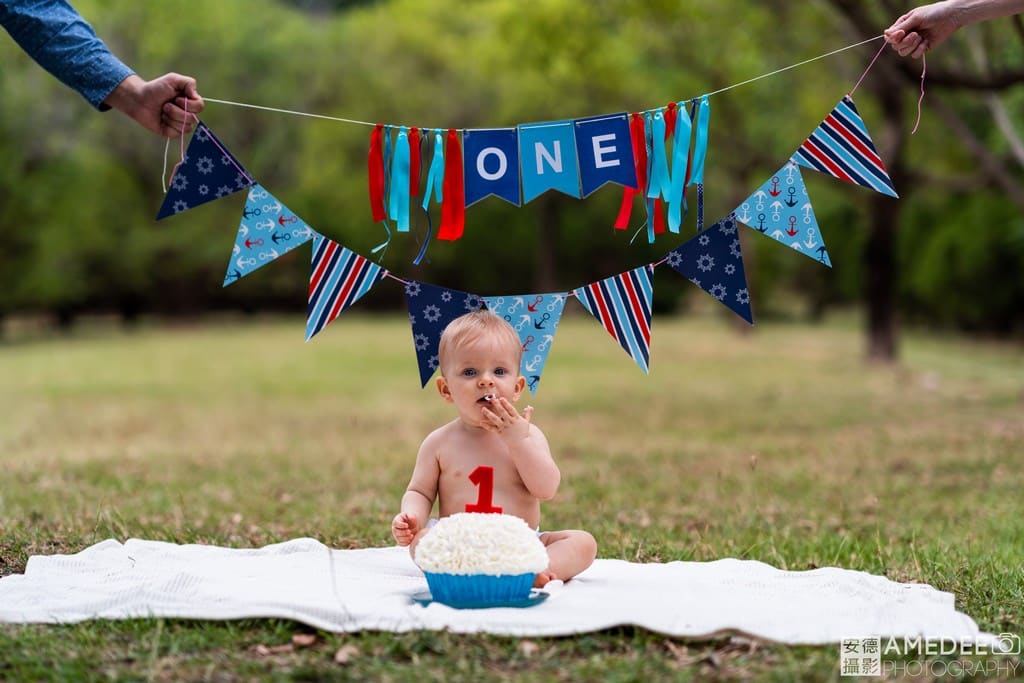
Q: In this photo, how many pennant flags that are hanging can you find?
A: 9